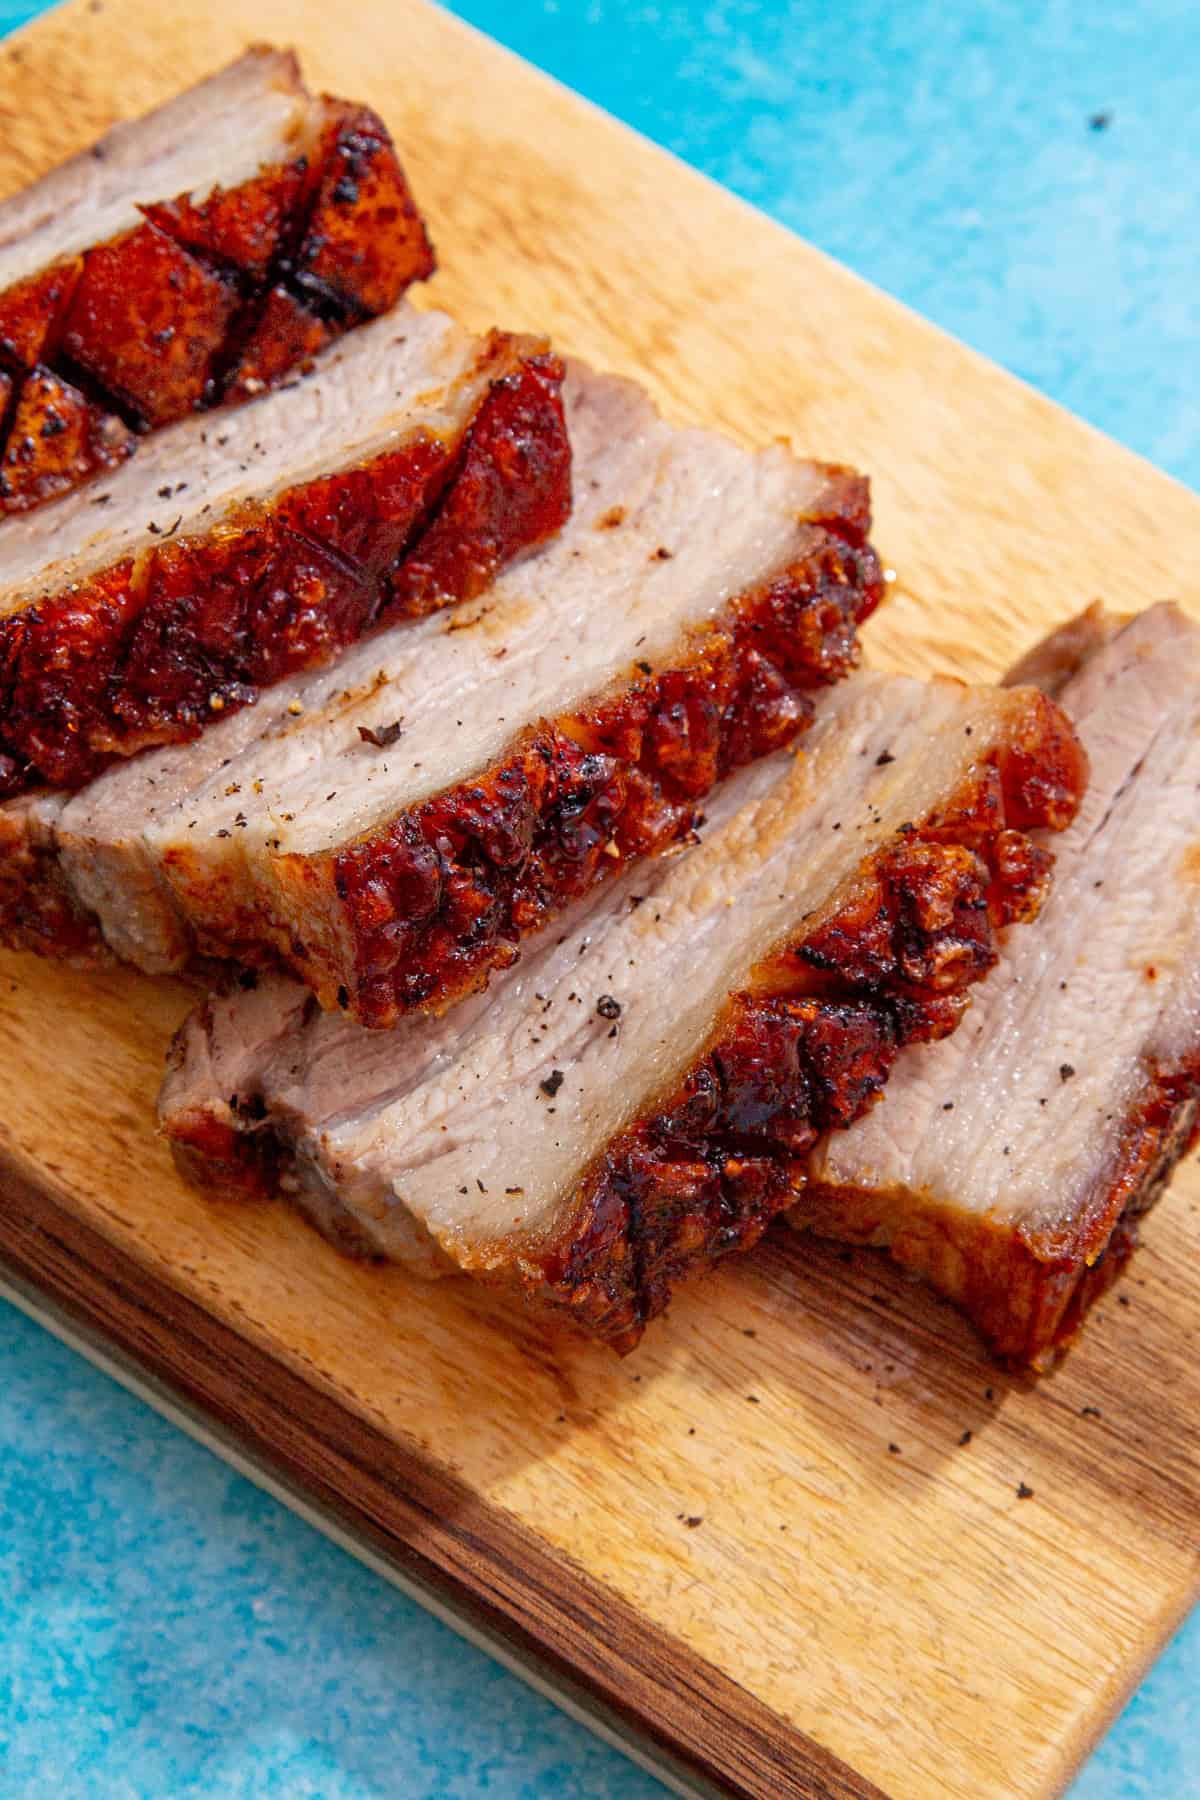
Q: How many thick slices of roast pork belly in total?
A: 5